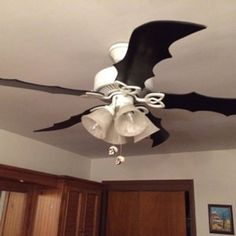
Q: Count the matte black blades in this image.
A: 5